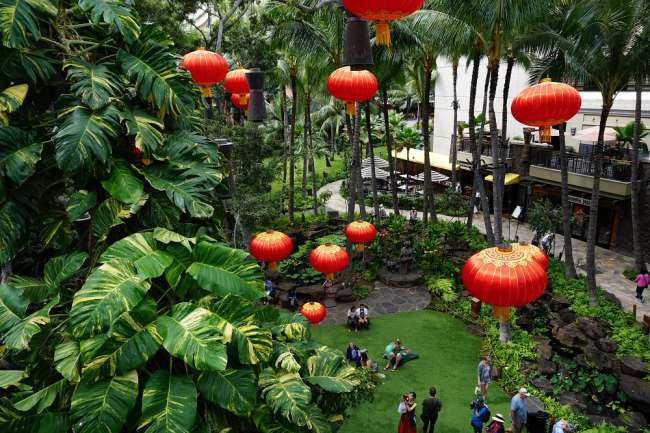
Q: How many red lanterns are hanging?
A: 12